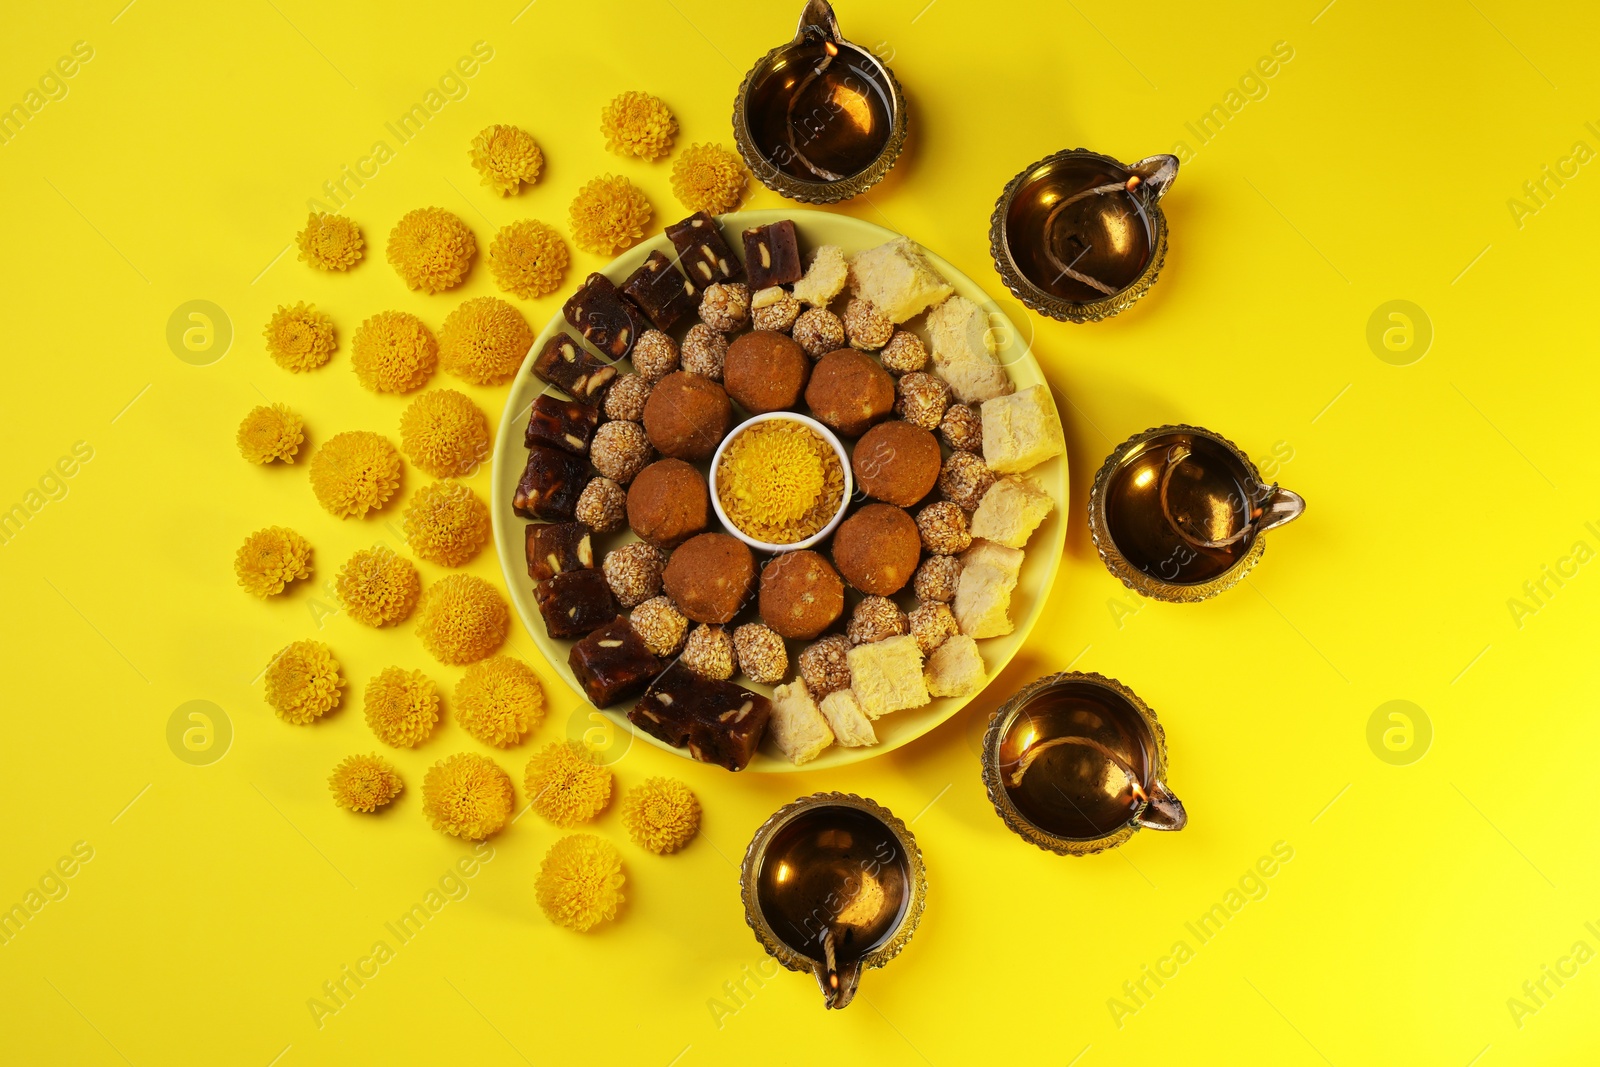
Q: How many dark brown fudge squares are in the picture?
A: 12